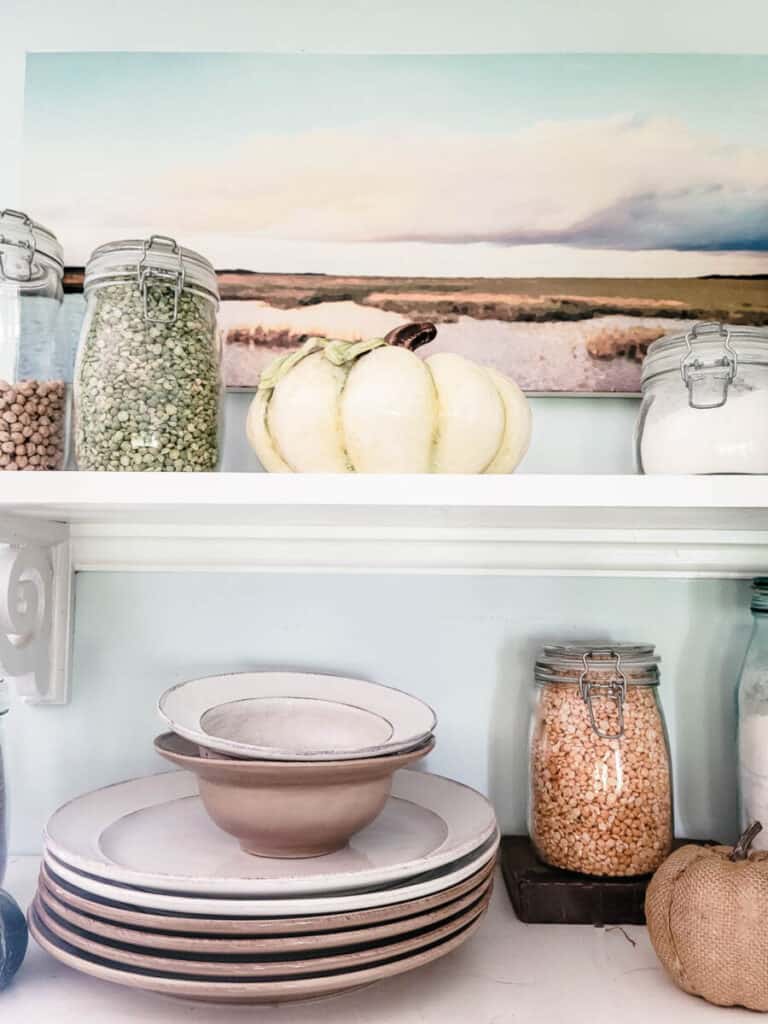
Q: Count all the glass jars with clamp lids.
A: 4